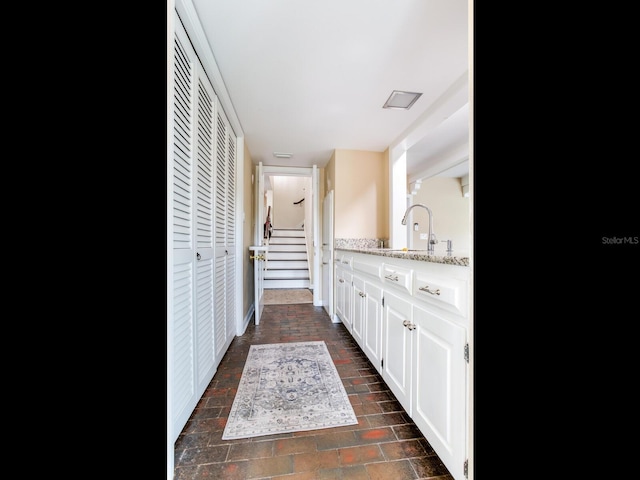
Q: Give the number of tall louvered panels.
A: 4